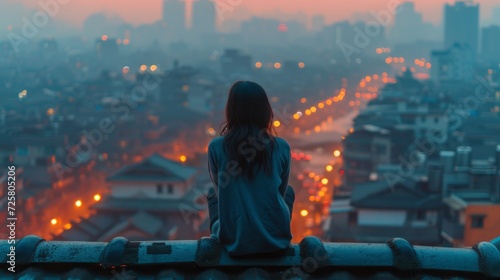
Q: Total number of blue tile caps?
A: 6